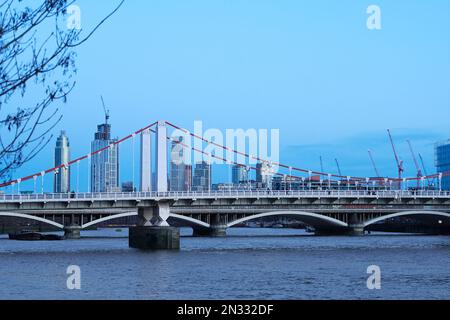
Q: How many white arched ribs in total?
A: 4